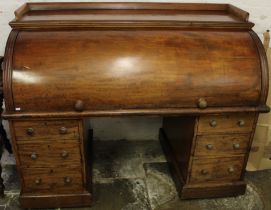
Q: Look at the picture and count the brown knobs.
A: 14